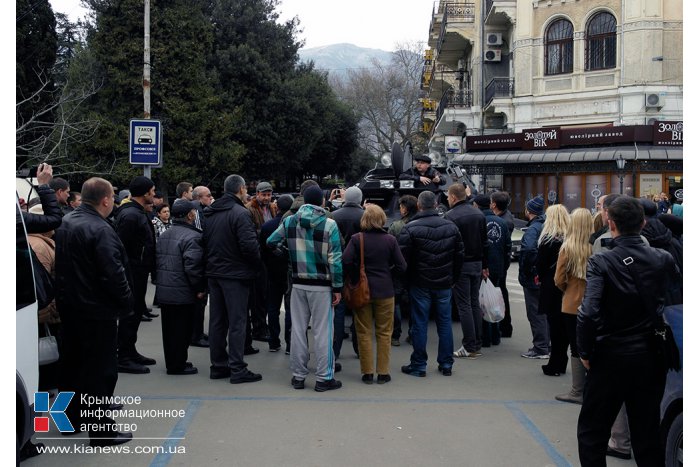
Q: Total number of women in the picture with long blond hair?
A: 2